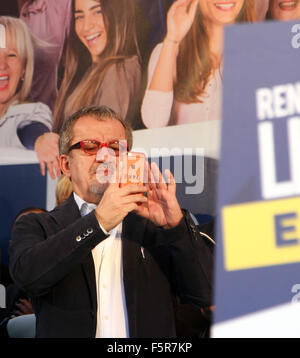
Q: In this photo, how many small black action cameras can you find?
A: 0